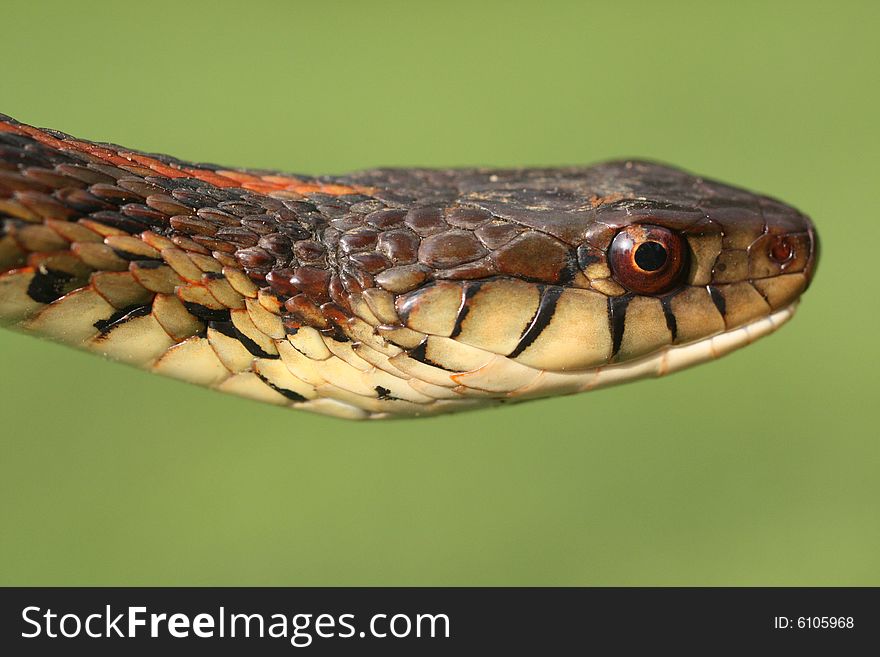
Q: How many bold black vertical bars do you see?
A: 5